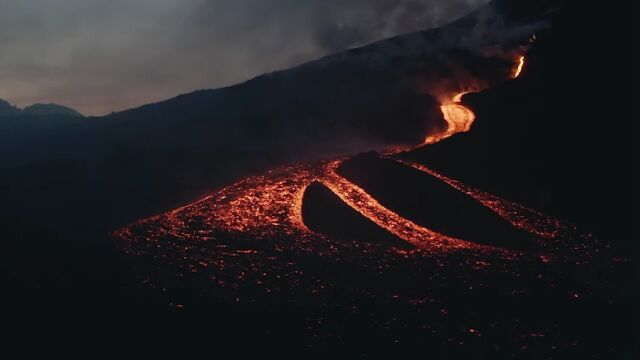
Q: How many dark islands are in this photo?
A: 2